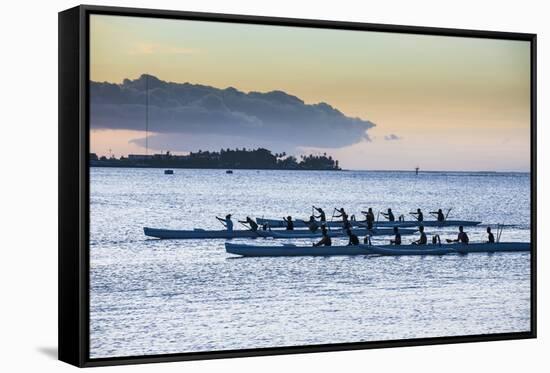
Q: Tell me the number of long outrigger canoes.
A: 3